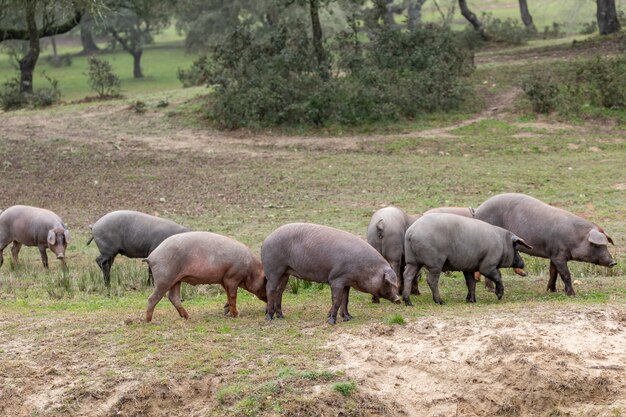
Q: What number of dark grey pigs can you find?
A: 2